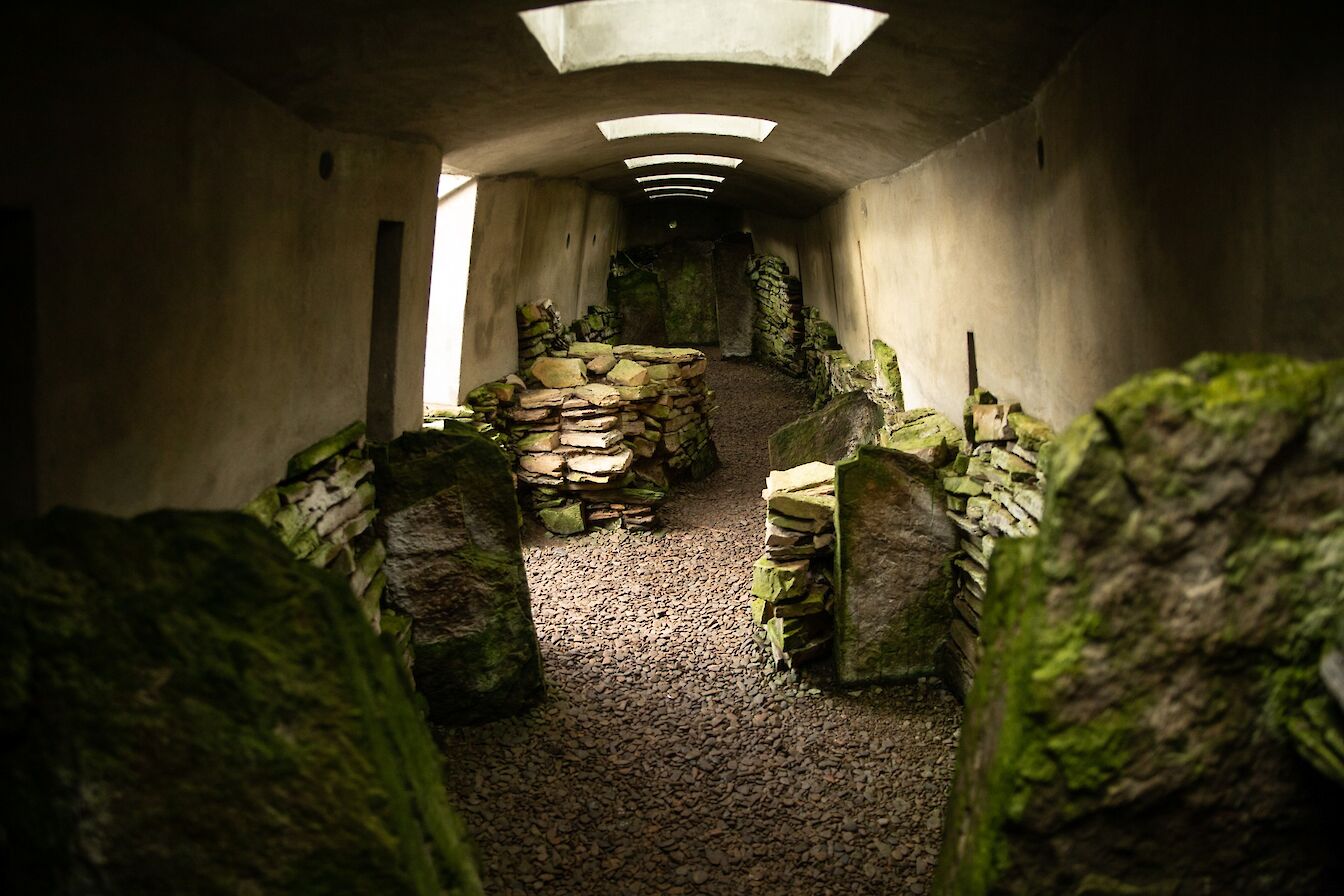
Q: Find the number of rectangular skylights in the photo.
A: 6